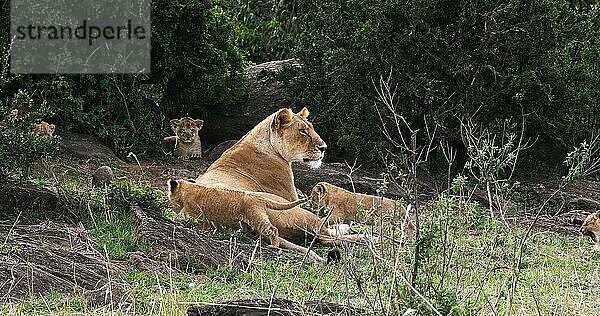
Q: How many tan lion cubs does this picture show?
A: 5